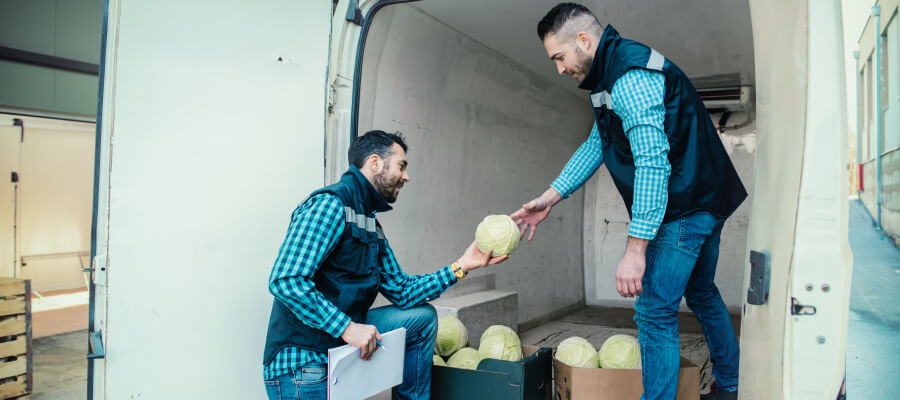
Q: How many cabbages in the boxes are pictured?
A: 6